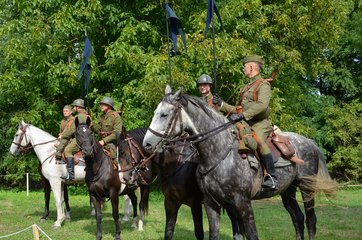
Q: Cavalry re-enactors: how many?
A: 5